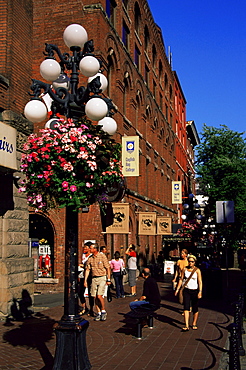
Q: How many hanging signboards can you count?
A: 5